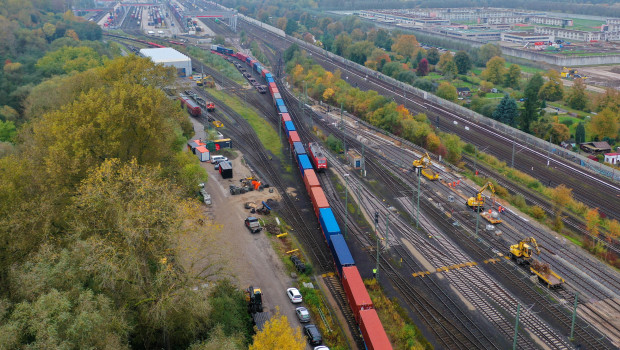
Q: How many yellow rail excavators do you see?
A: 3